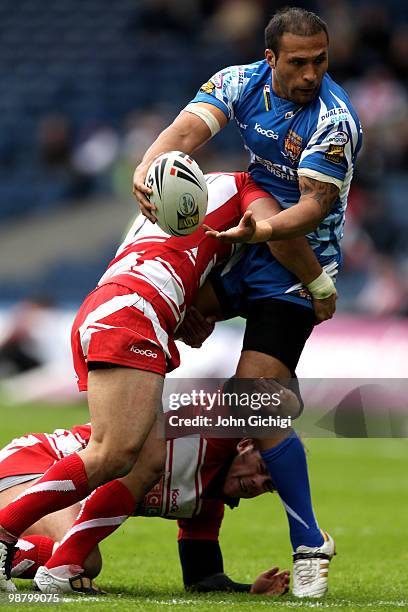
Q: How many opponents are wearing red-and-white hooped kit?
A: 2